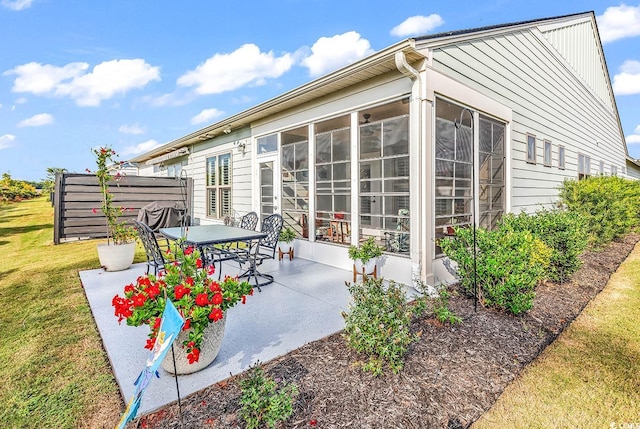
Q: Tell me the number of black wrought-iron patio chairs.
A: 4